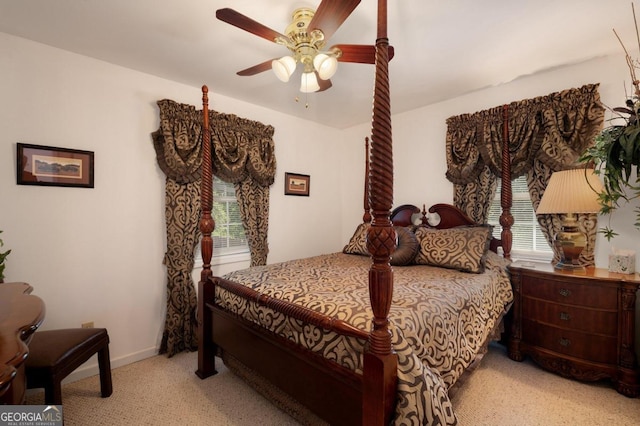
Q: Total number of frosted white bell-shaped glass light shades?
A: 3